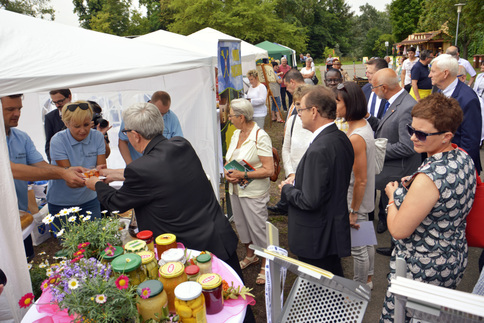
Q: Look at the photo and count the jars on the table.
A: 13